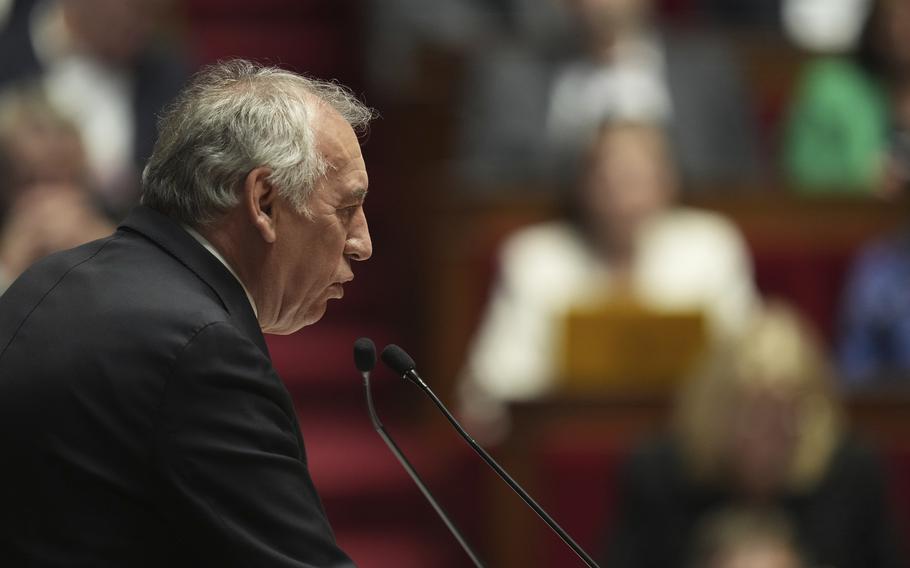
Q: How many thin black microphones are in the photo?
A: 2